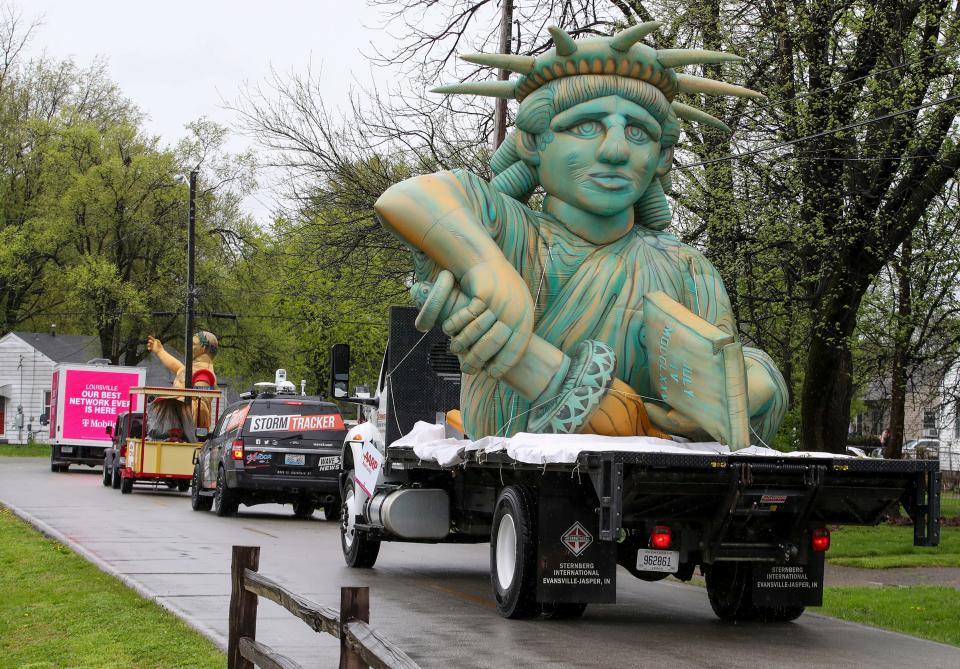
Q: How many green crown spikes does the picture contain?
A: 7